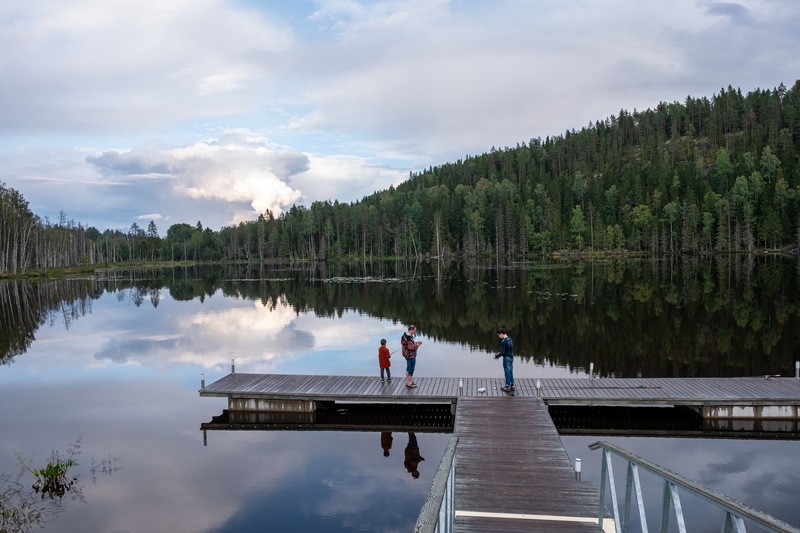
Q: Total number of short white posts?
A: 7